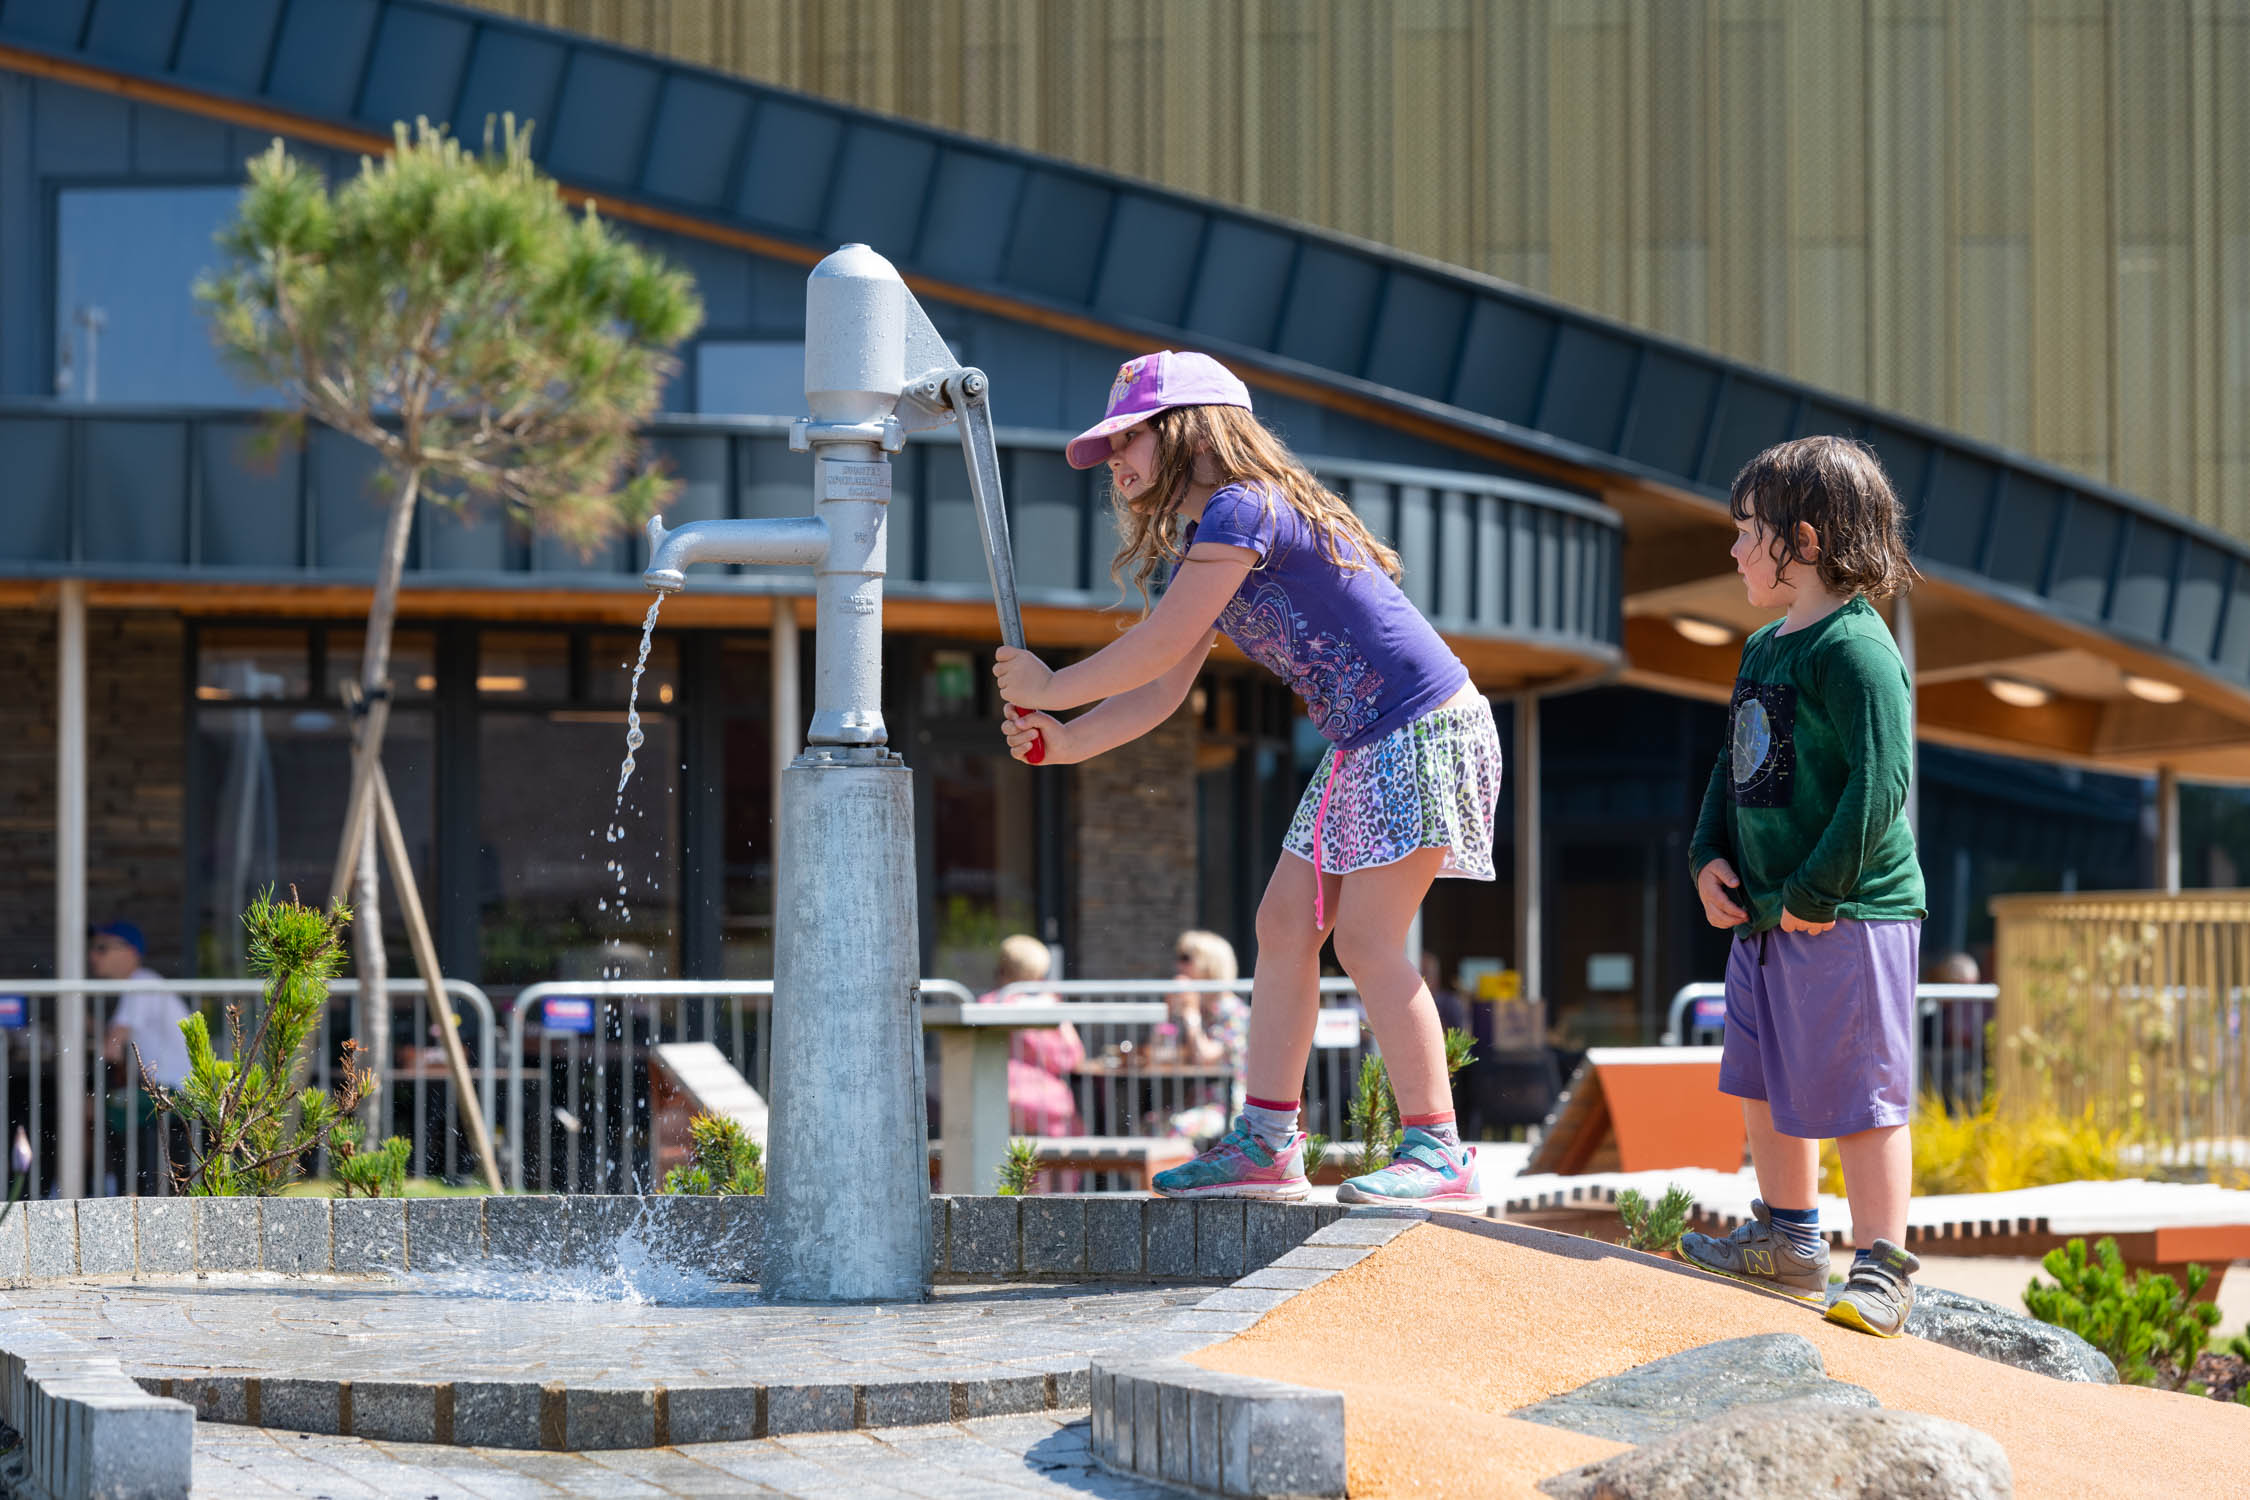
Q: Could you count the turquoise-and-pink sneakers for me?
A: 2